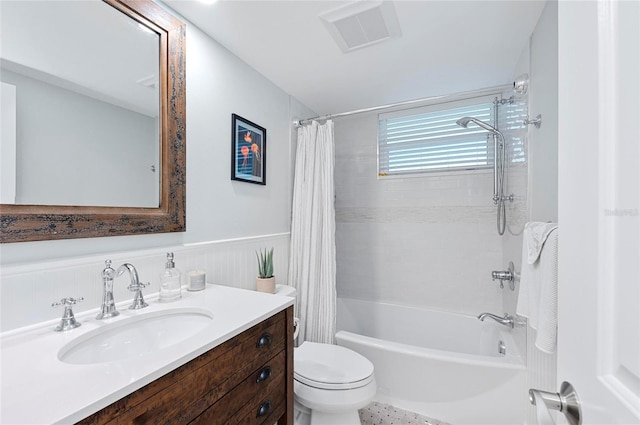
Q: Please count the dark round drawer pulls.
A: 3